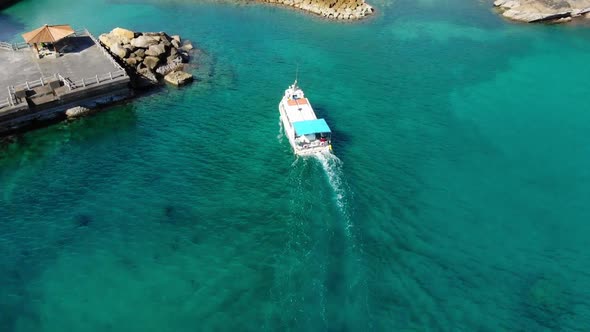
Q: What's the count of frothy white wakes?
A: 1